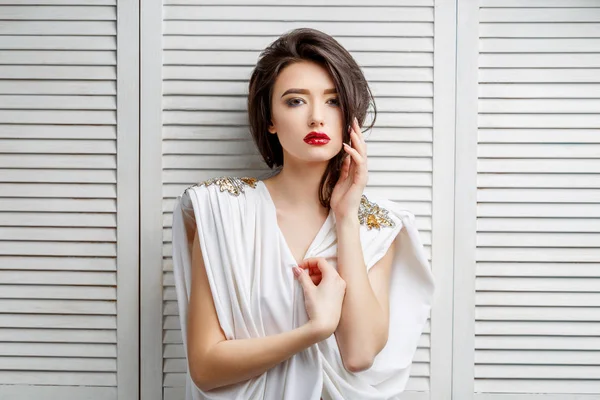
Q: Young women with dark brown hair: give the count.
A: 1